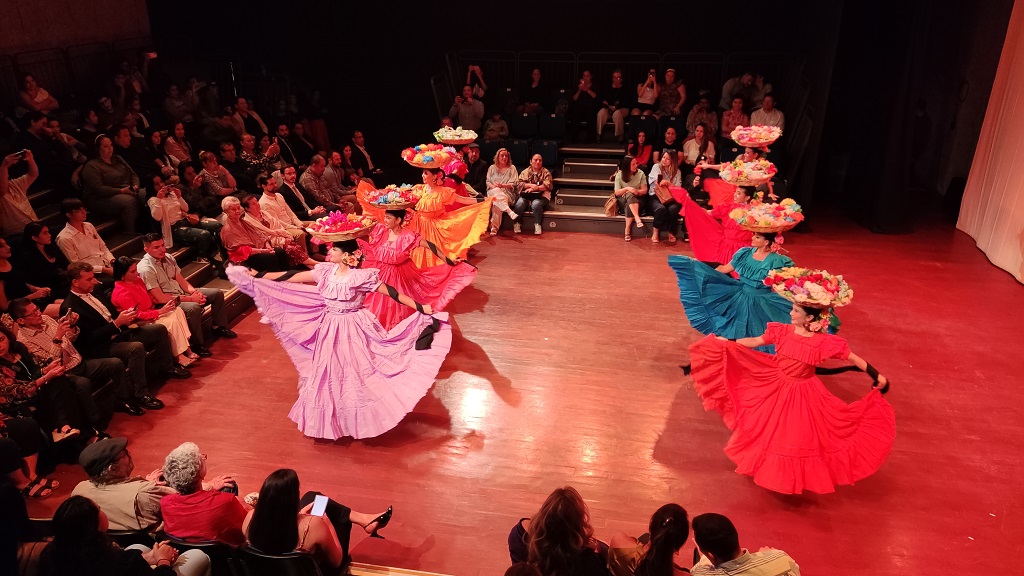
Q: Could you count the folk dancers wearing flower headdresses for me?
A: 8